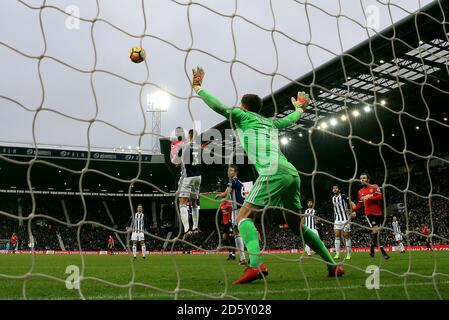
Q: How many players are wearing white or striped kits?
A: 6